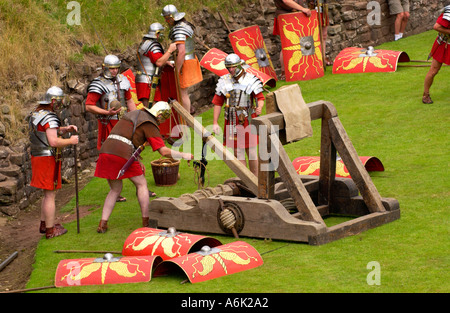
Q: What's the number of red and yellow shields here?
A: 9